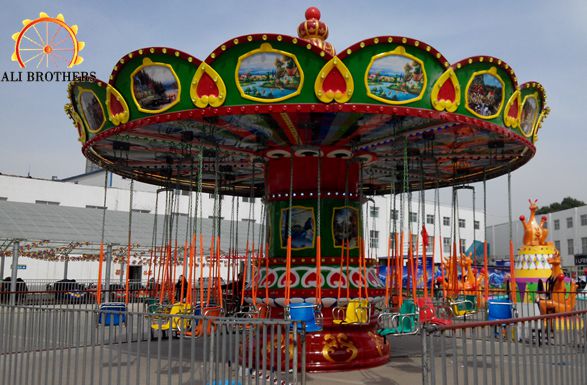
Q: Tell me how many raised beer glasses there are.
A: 0